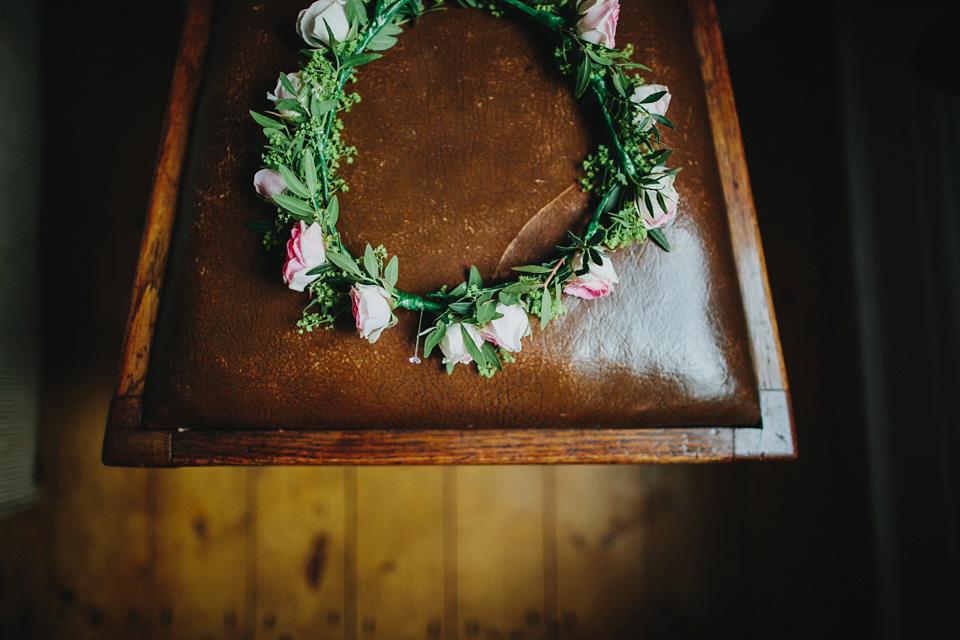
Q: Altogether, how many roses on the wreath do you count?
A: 11